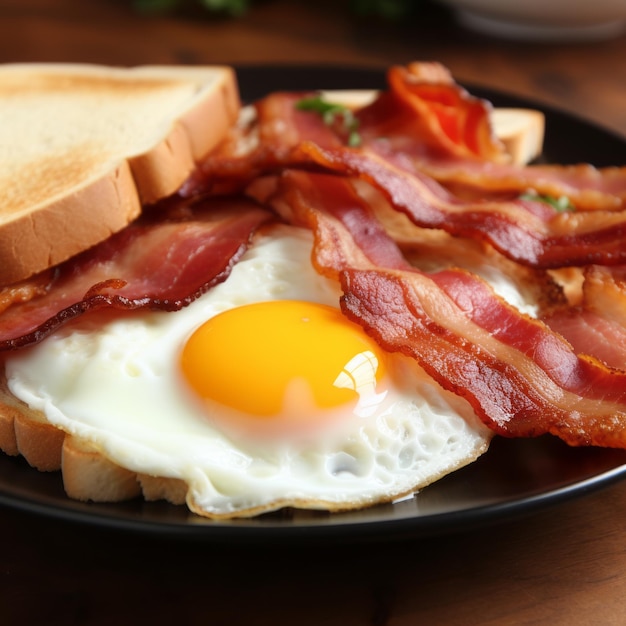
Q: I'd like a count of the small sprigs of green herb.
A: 2